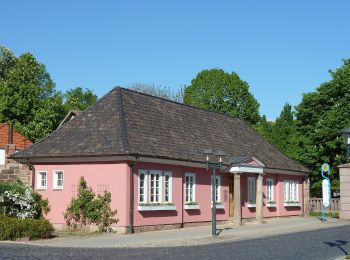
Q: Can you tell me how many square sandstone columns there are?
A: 2